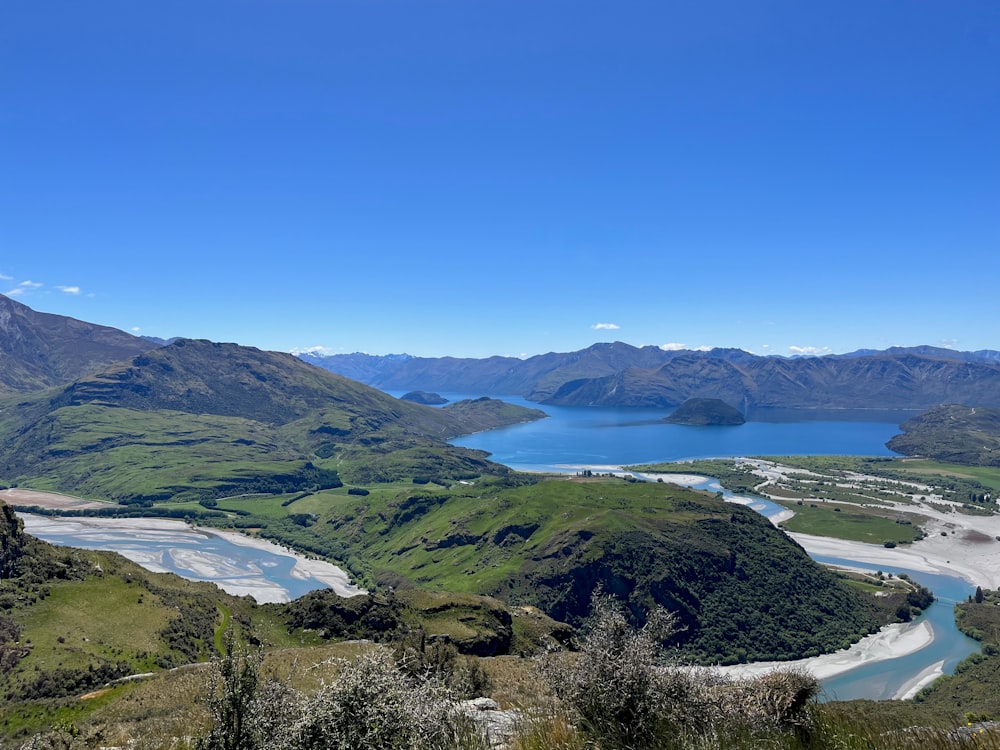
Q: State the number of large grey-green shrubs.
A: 2